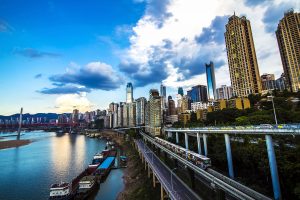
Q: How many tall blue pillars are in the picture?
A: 6